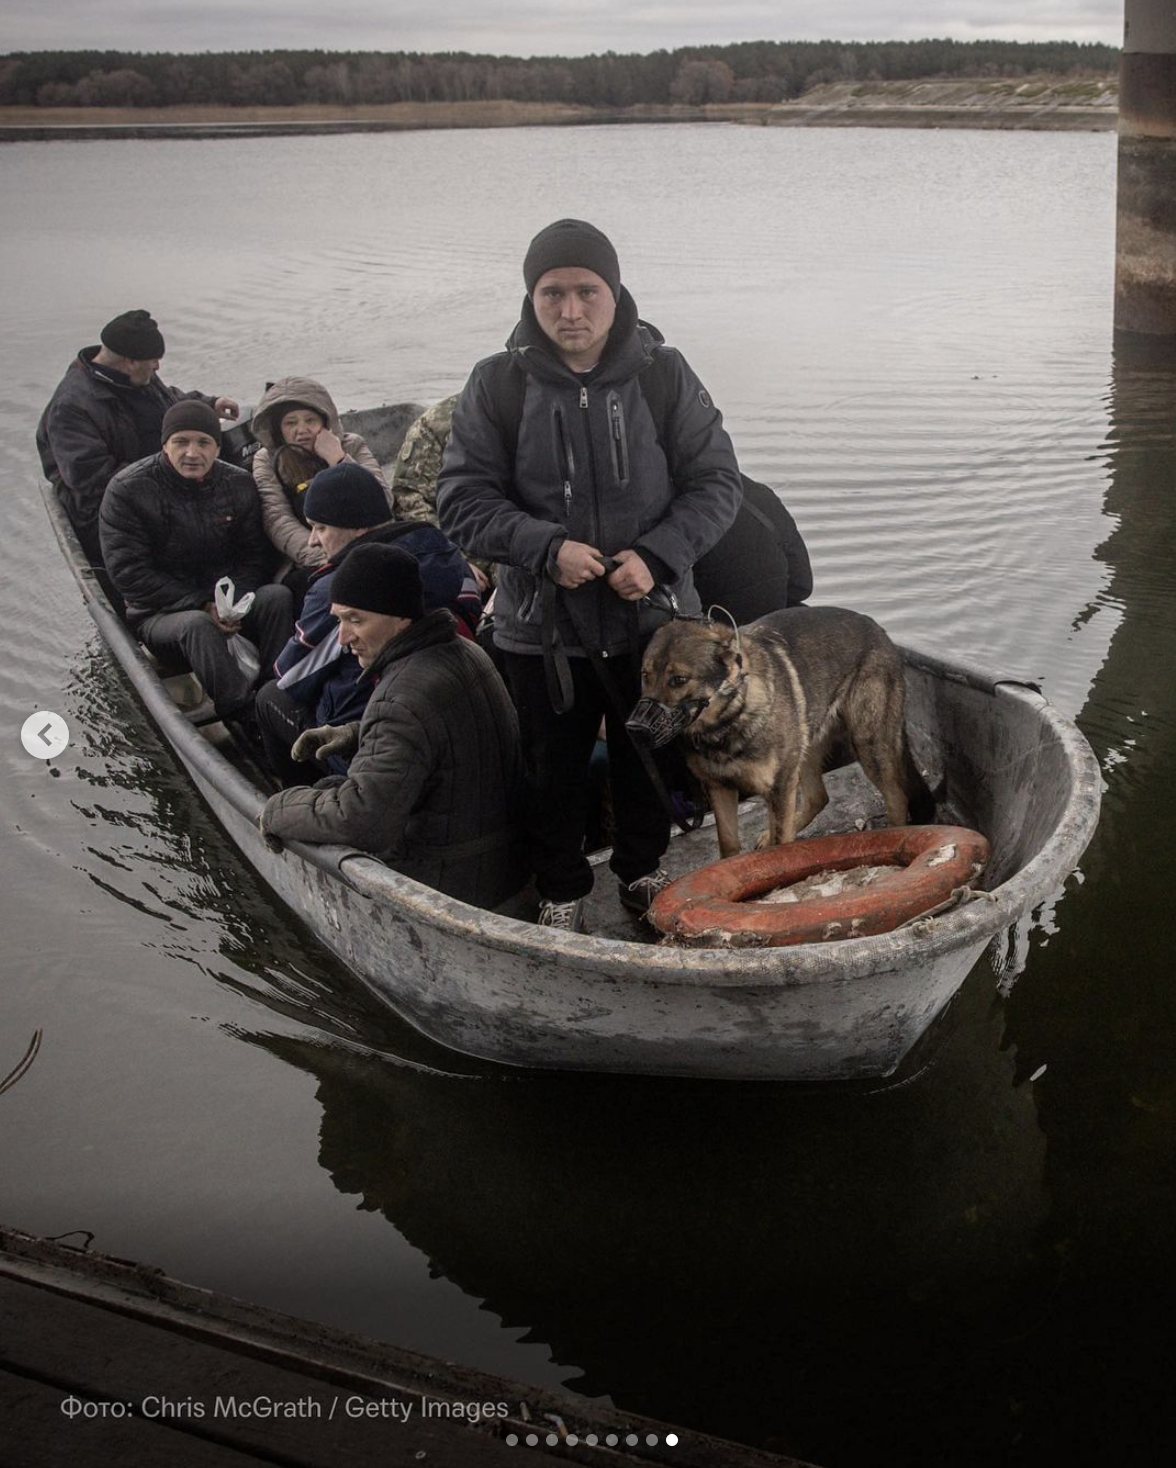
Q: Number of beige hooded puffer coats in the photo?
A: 1